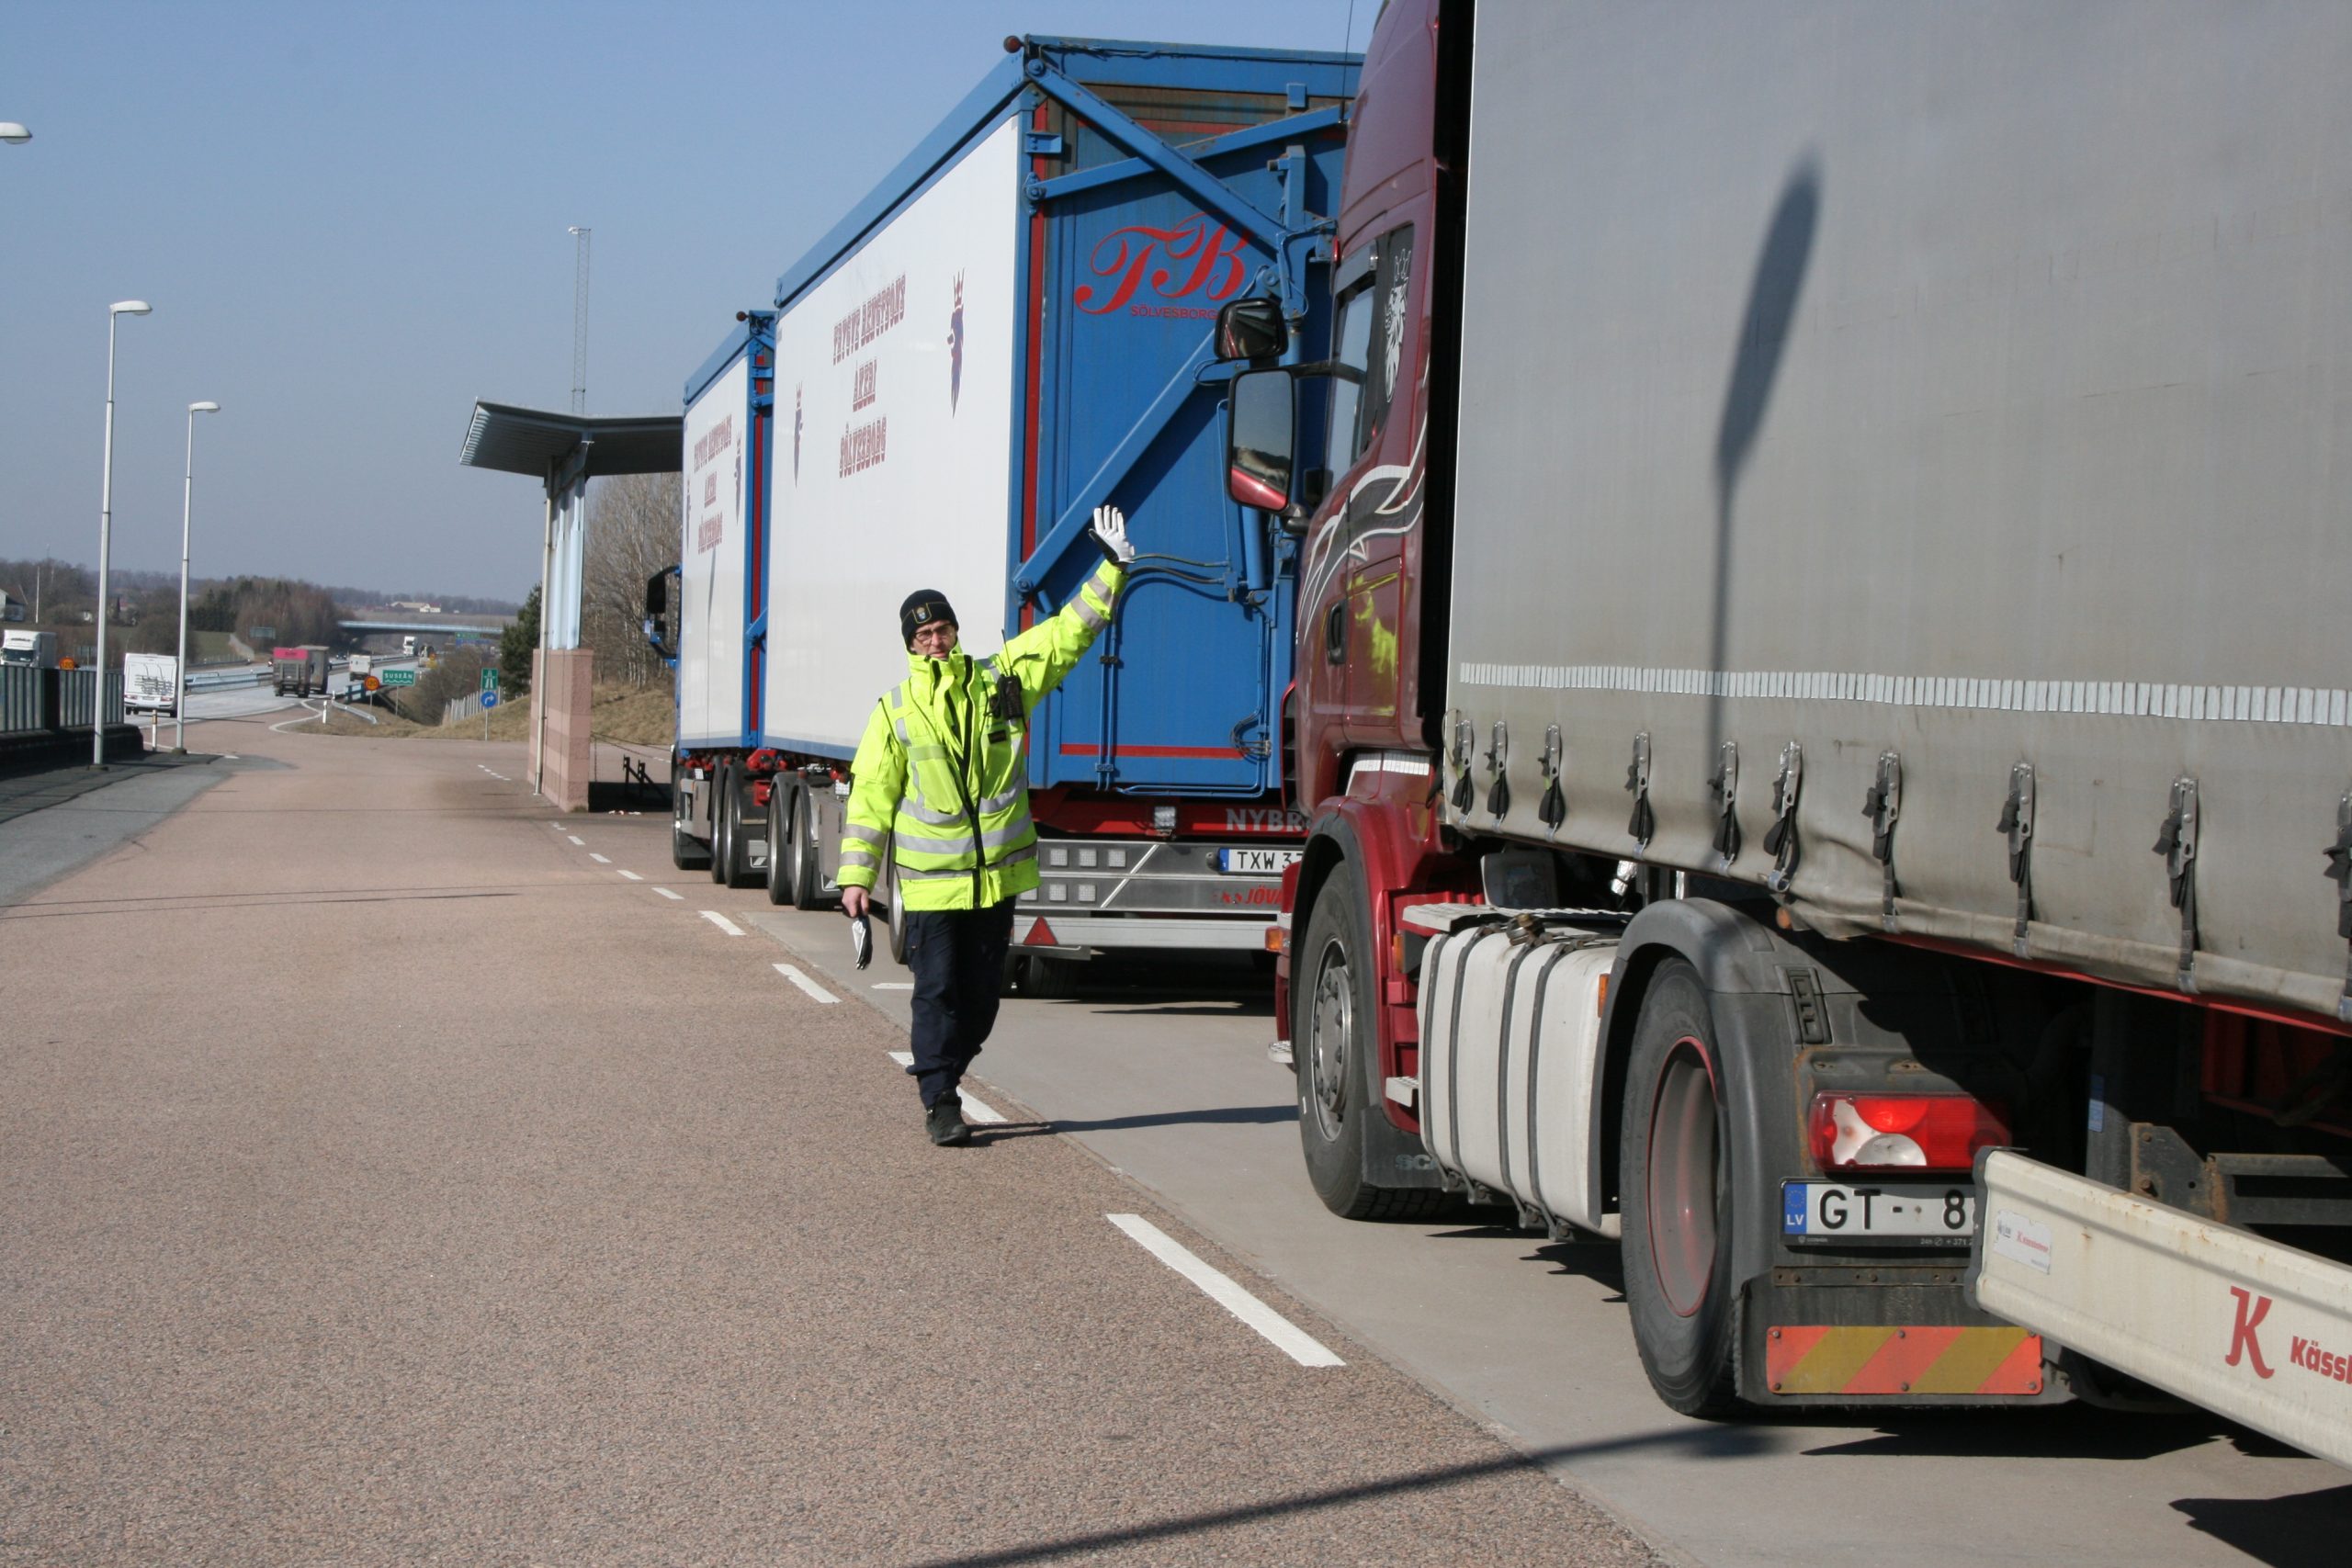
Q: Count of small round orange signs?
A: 2